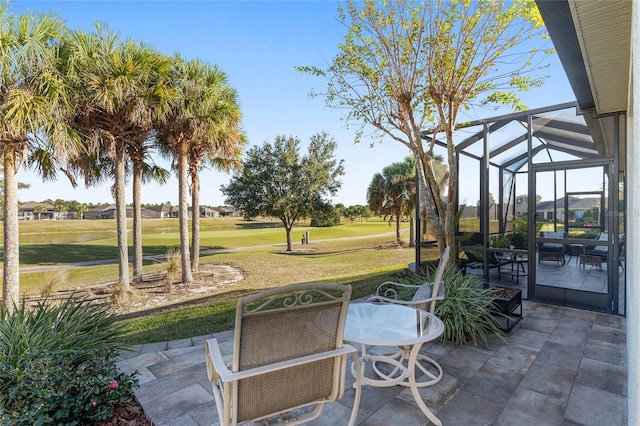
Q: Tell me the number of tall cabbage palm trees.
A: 5